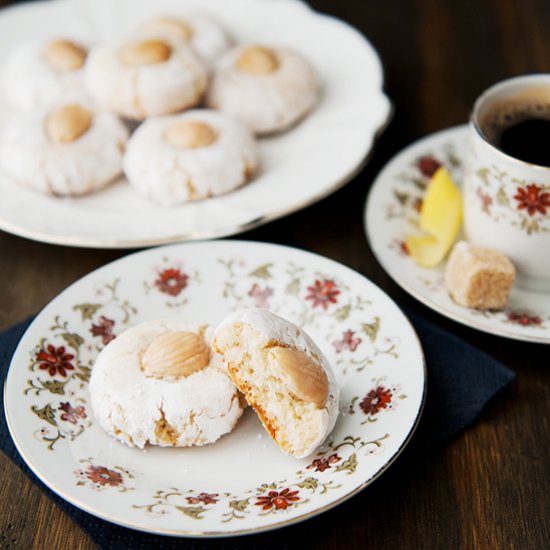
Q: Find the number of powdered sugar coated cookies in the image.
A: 8